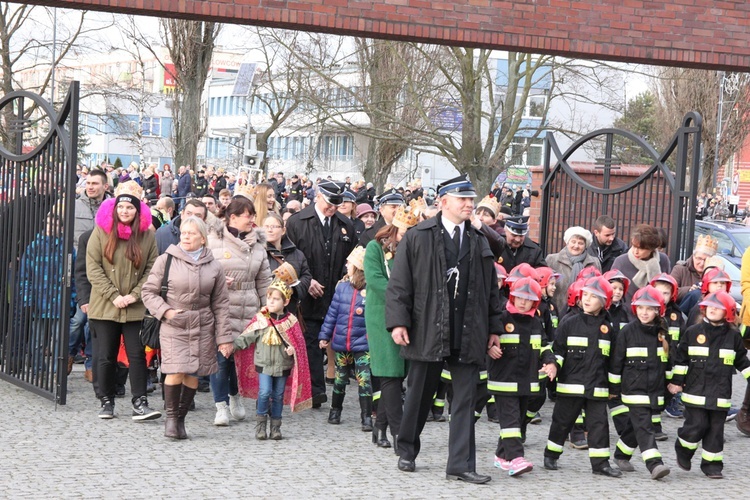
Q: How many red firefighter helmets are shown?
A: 12